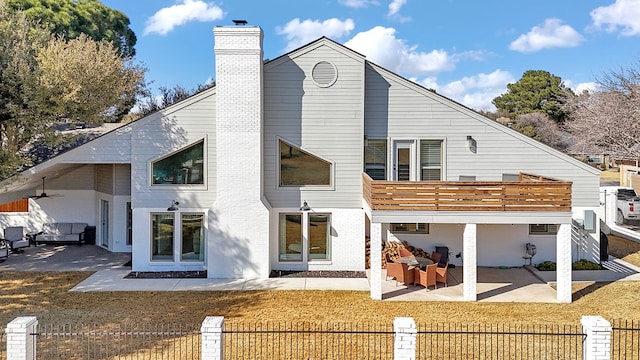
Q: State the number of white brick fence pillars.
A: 4